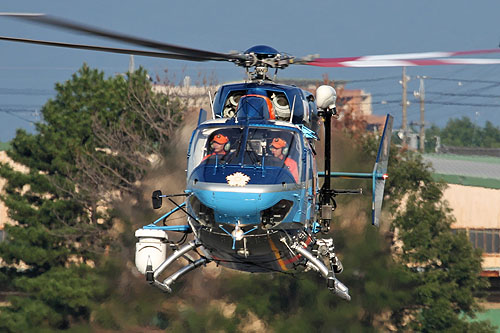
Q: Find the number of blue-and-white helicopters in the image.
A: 1